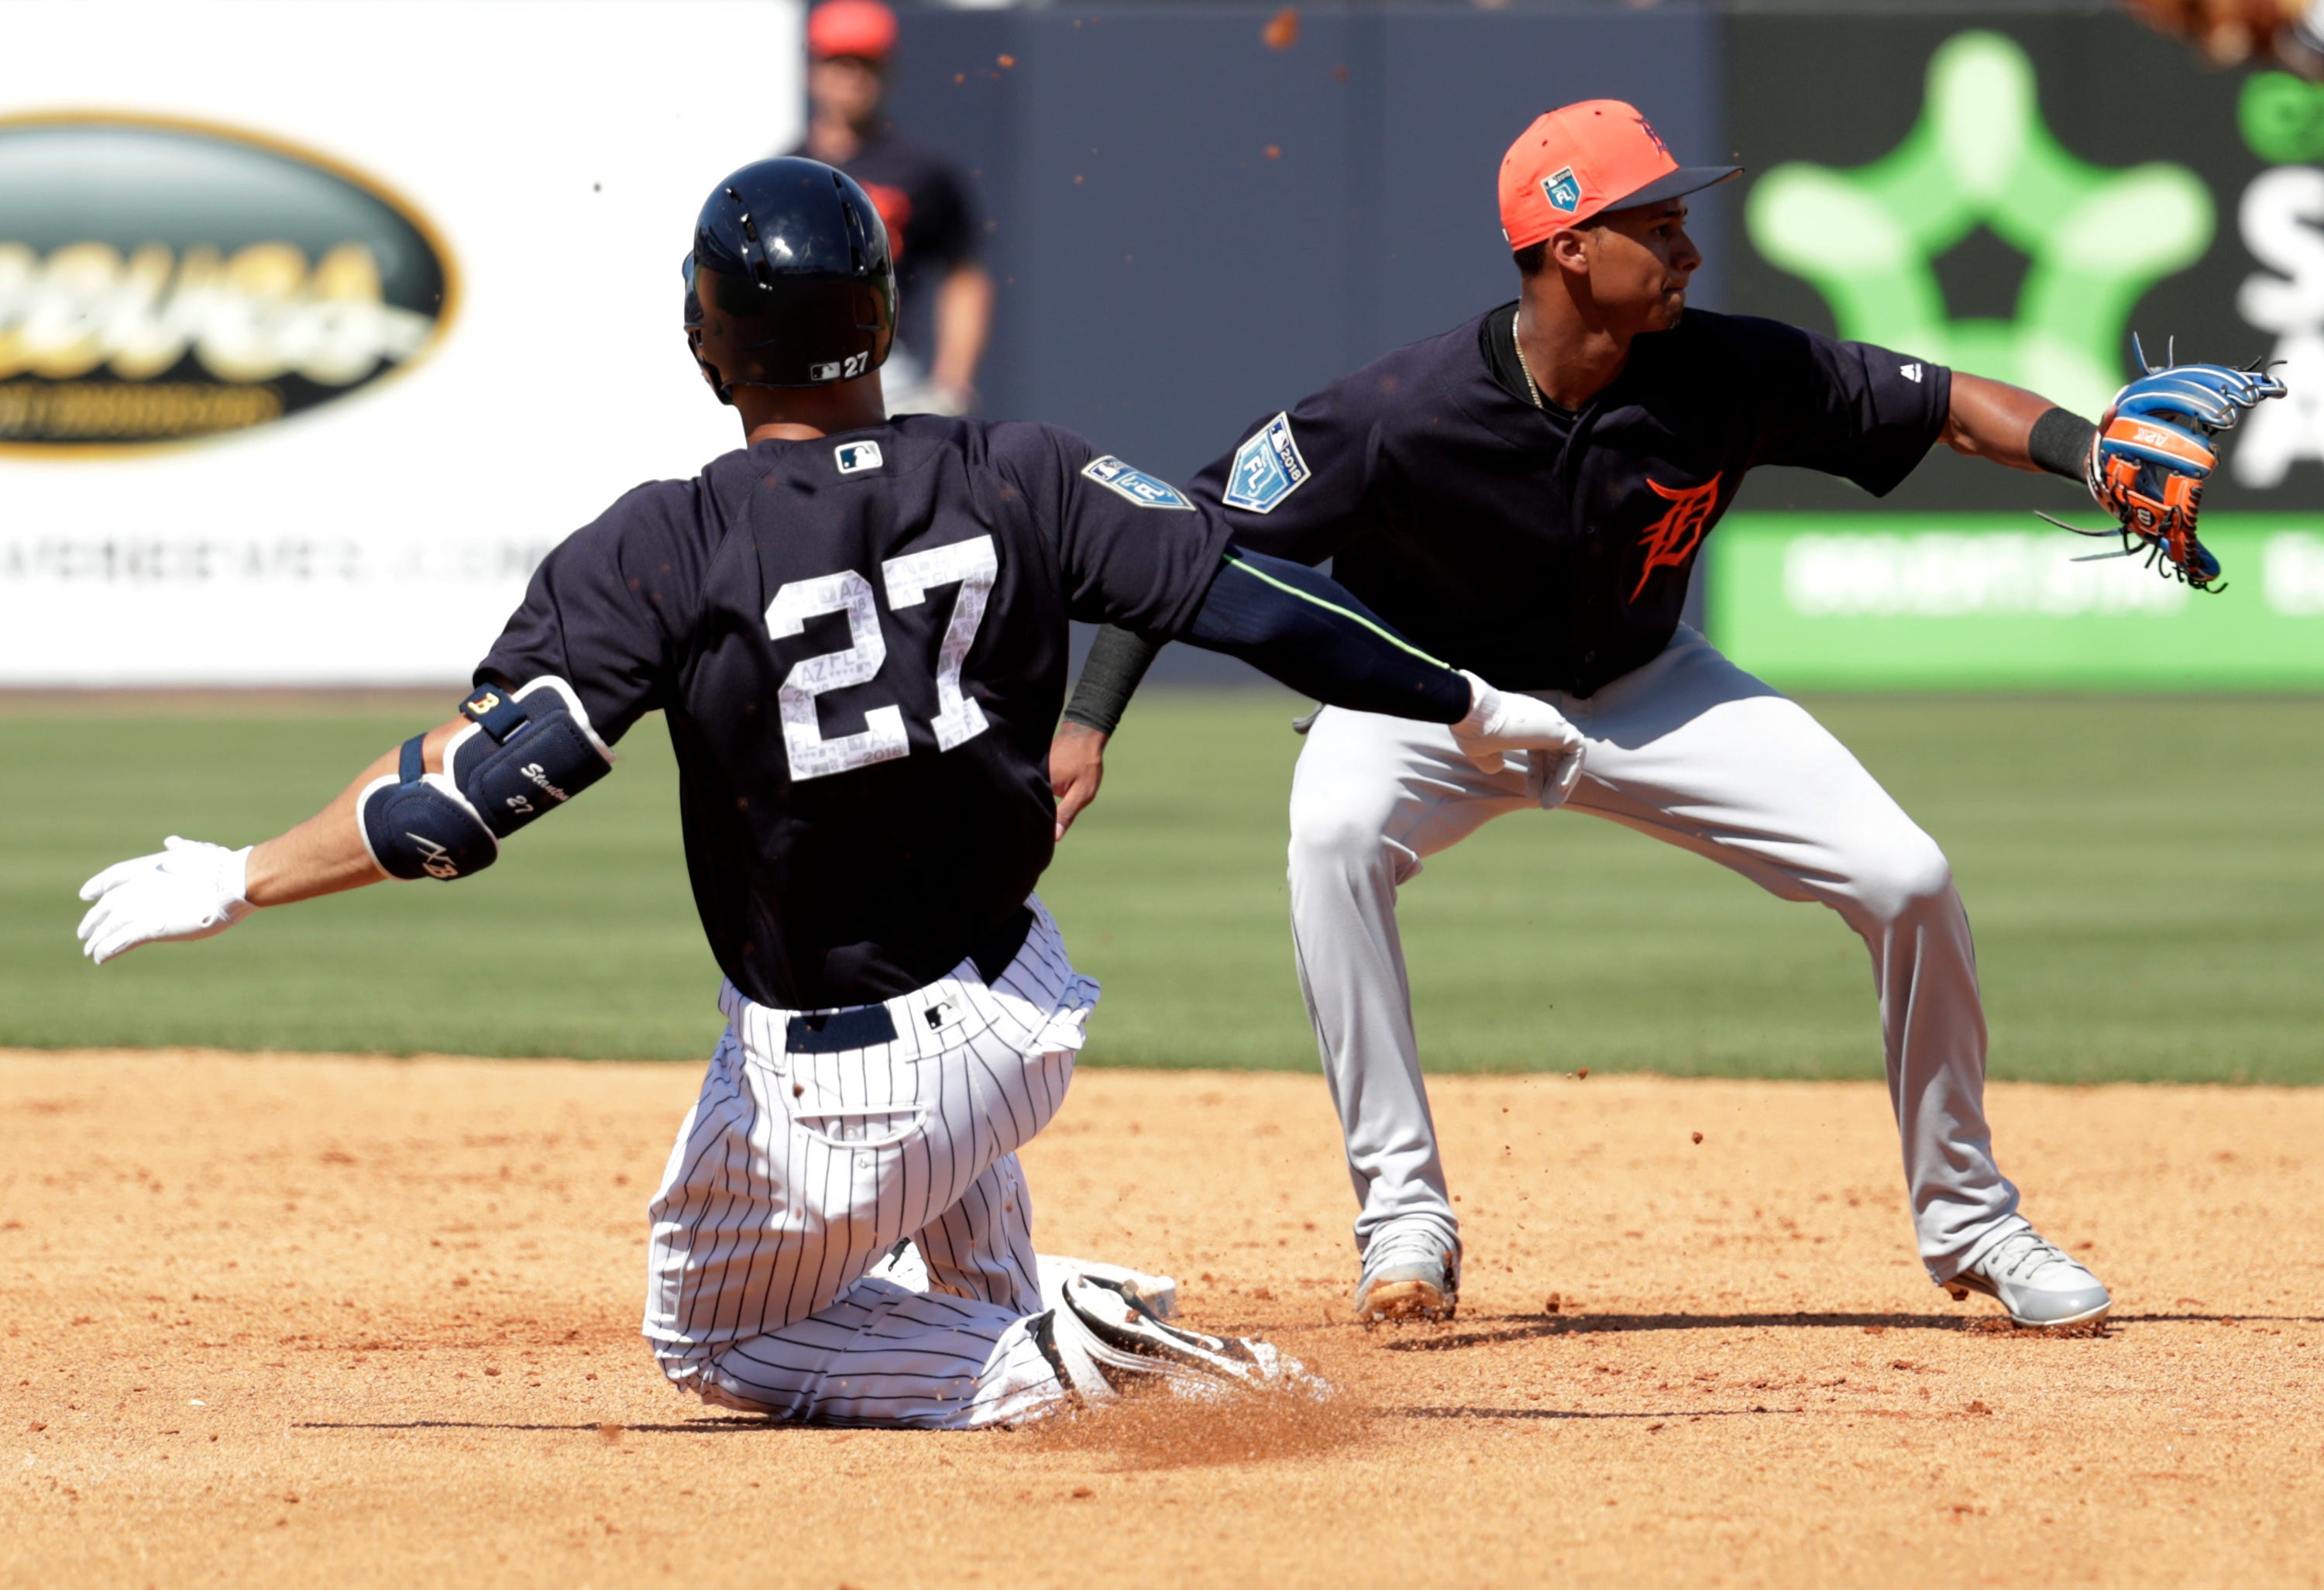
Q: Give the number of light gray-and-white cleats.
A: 2